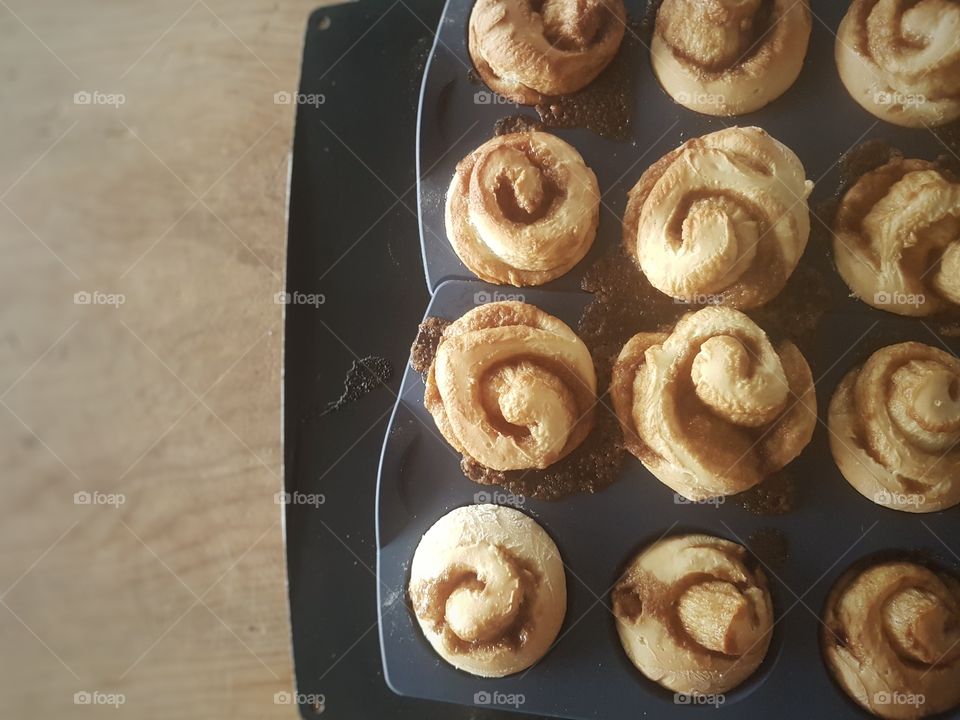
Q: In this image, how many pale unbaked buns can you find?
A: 0